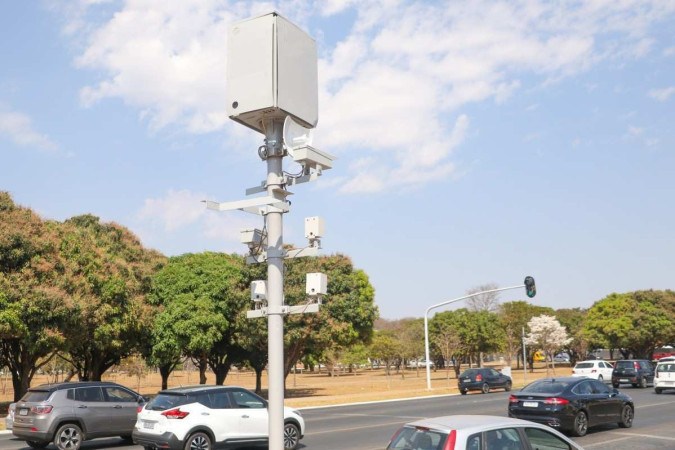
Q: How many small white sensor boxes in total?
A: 4